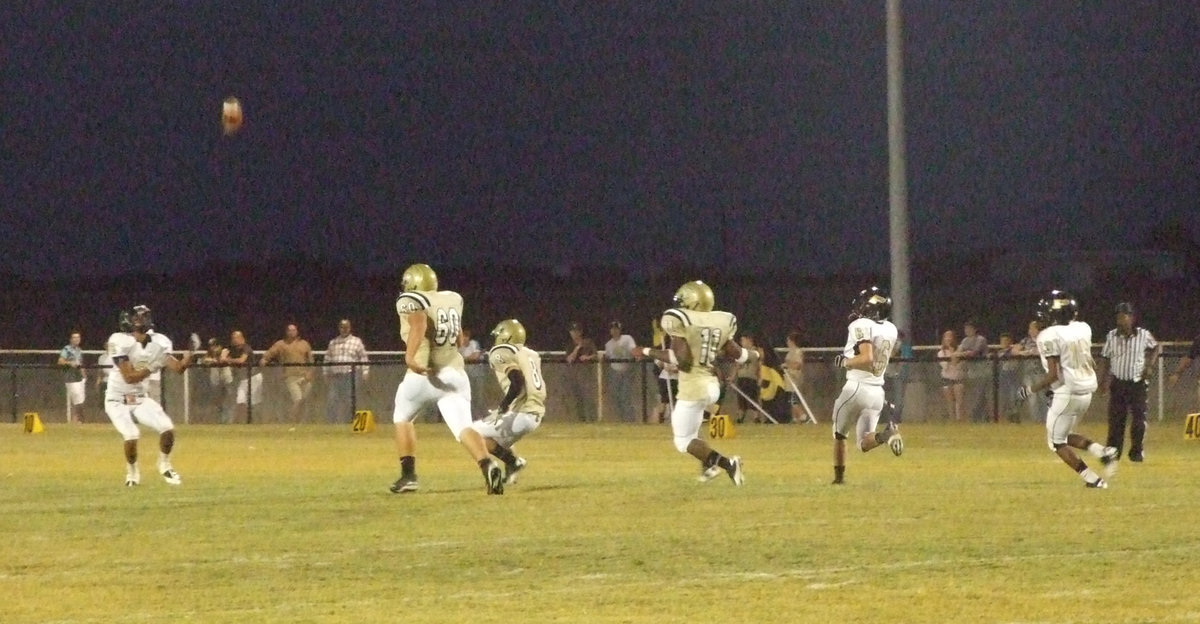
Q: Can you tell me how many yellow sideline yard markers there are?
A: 4